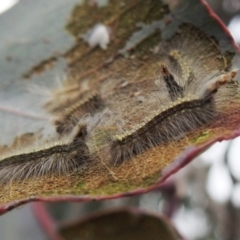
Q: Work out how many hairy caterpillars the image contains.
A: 4